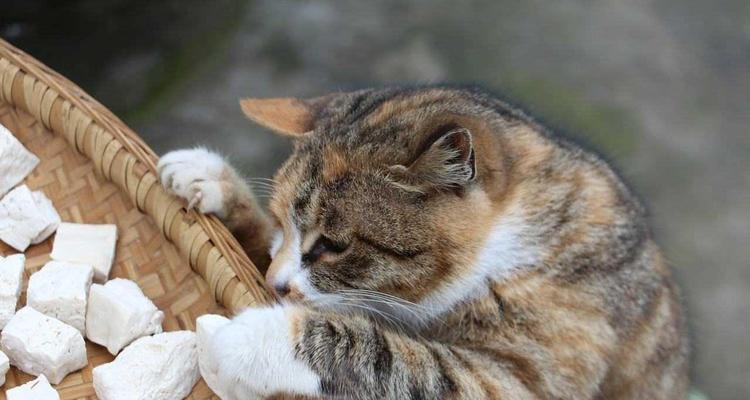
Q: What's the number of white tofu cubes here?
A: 11